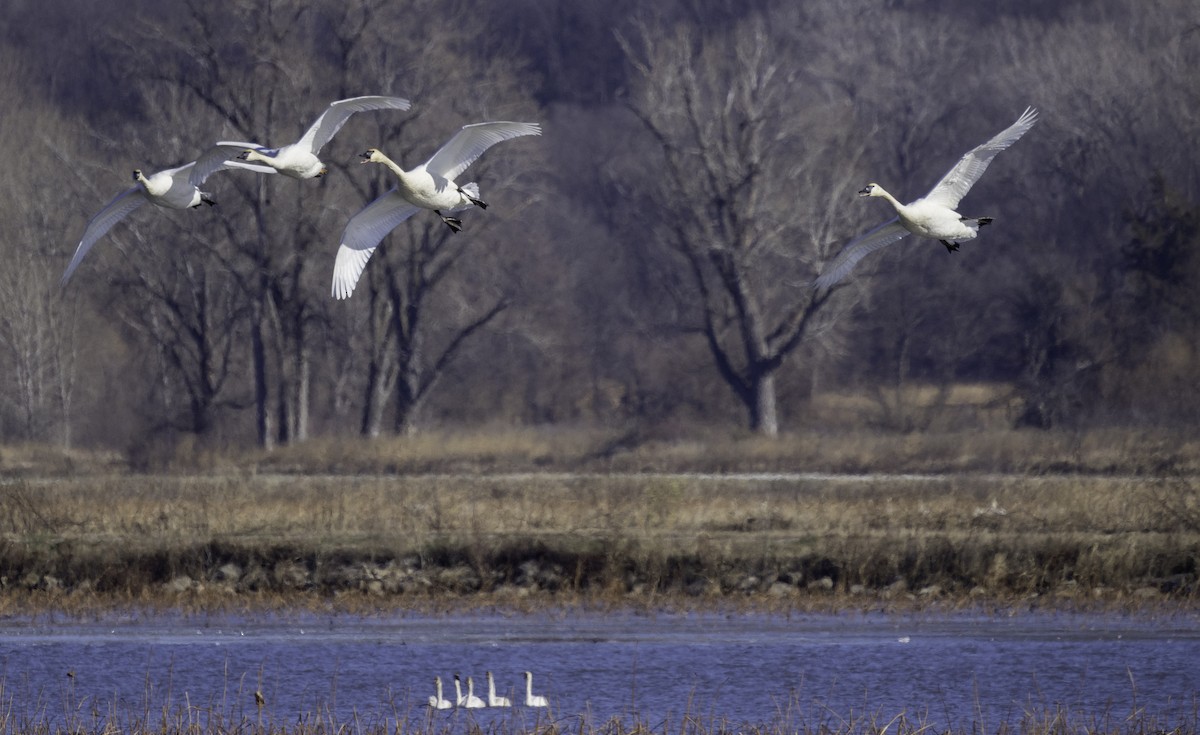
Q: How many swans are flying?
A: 4